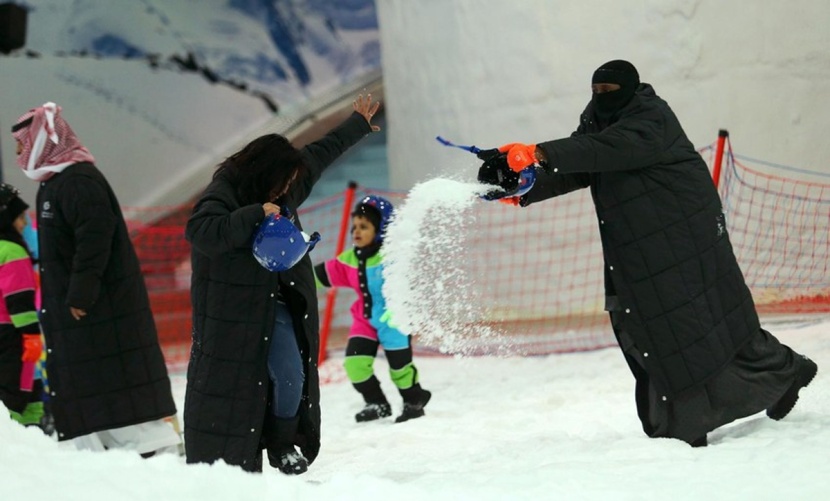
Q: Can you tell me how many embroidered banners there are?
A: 0